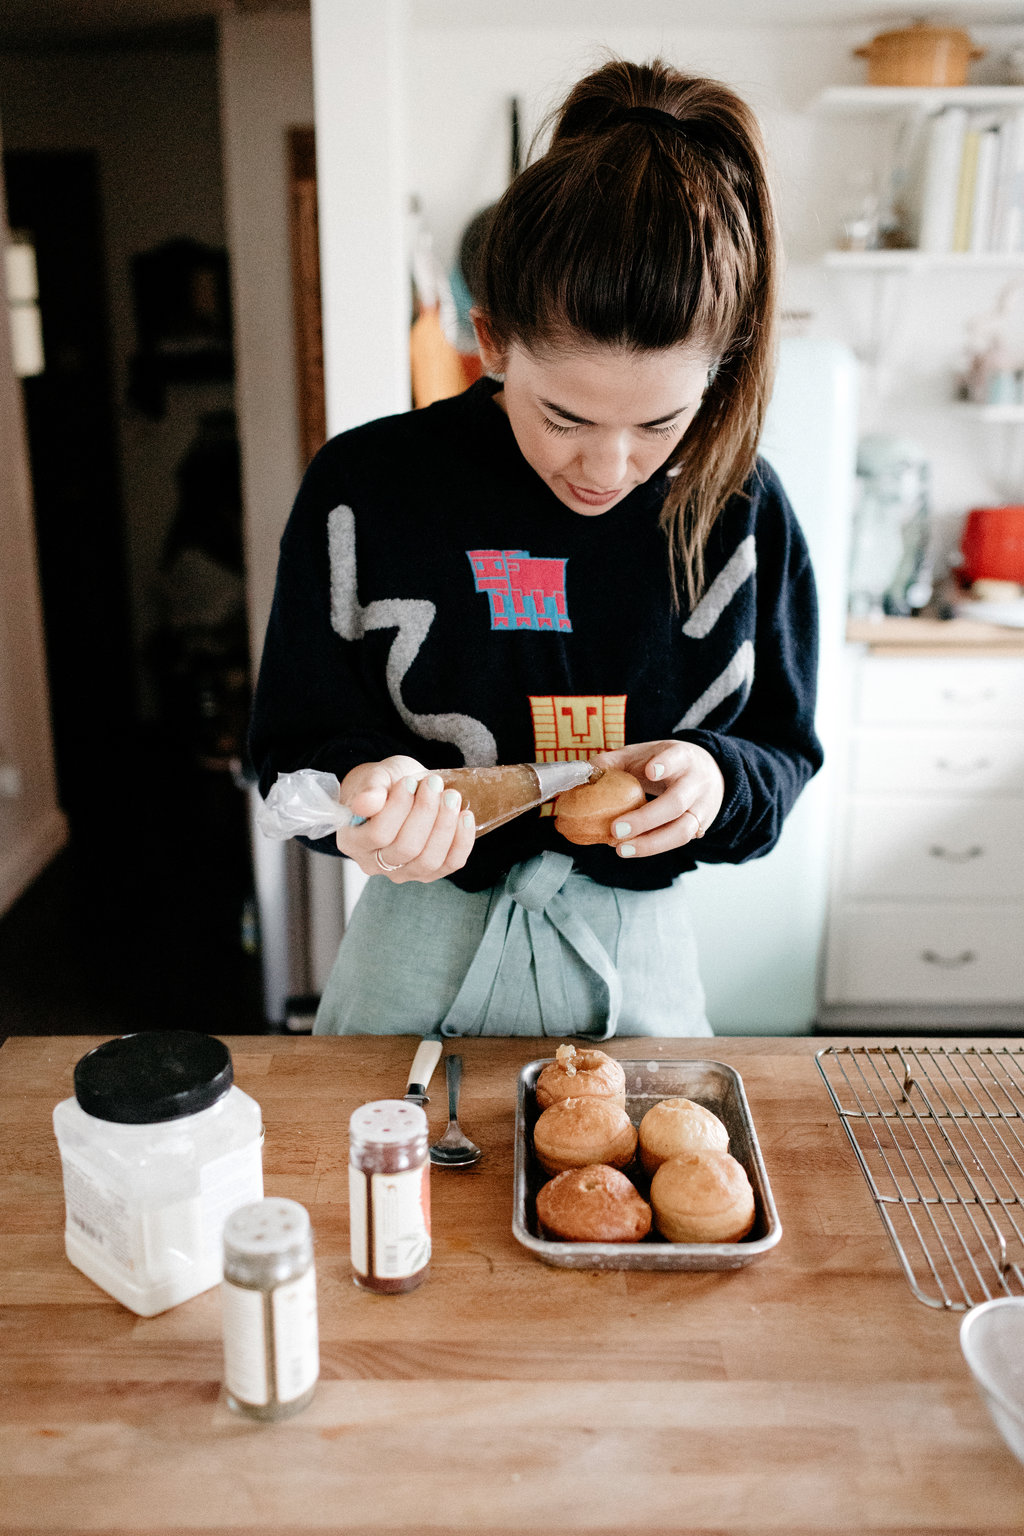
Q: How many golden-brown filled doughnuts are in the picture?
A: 6